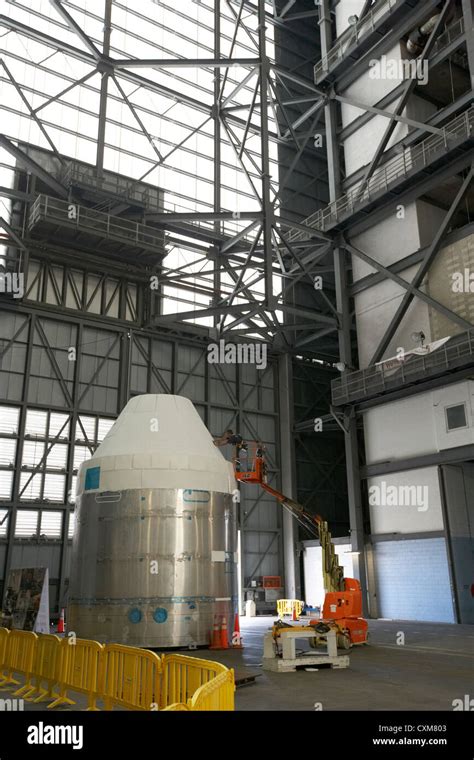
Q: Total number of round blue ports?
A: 2